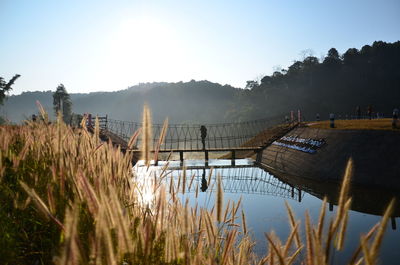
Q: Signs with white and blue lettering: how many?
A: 1